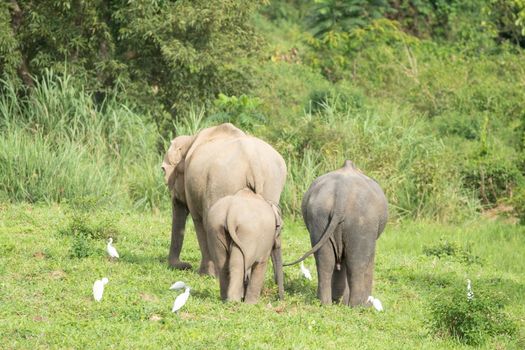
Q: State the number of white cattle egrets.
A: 7